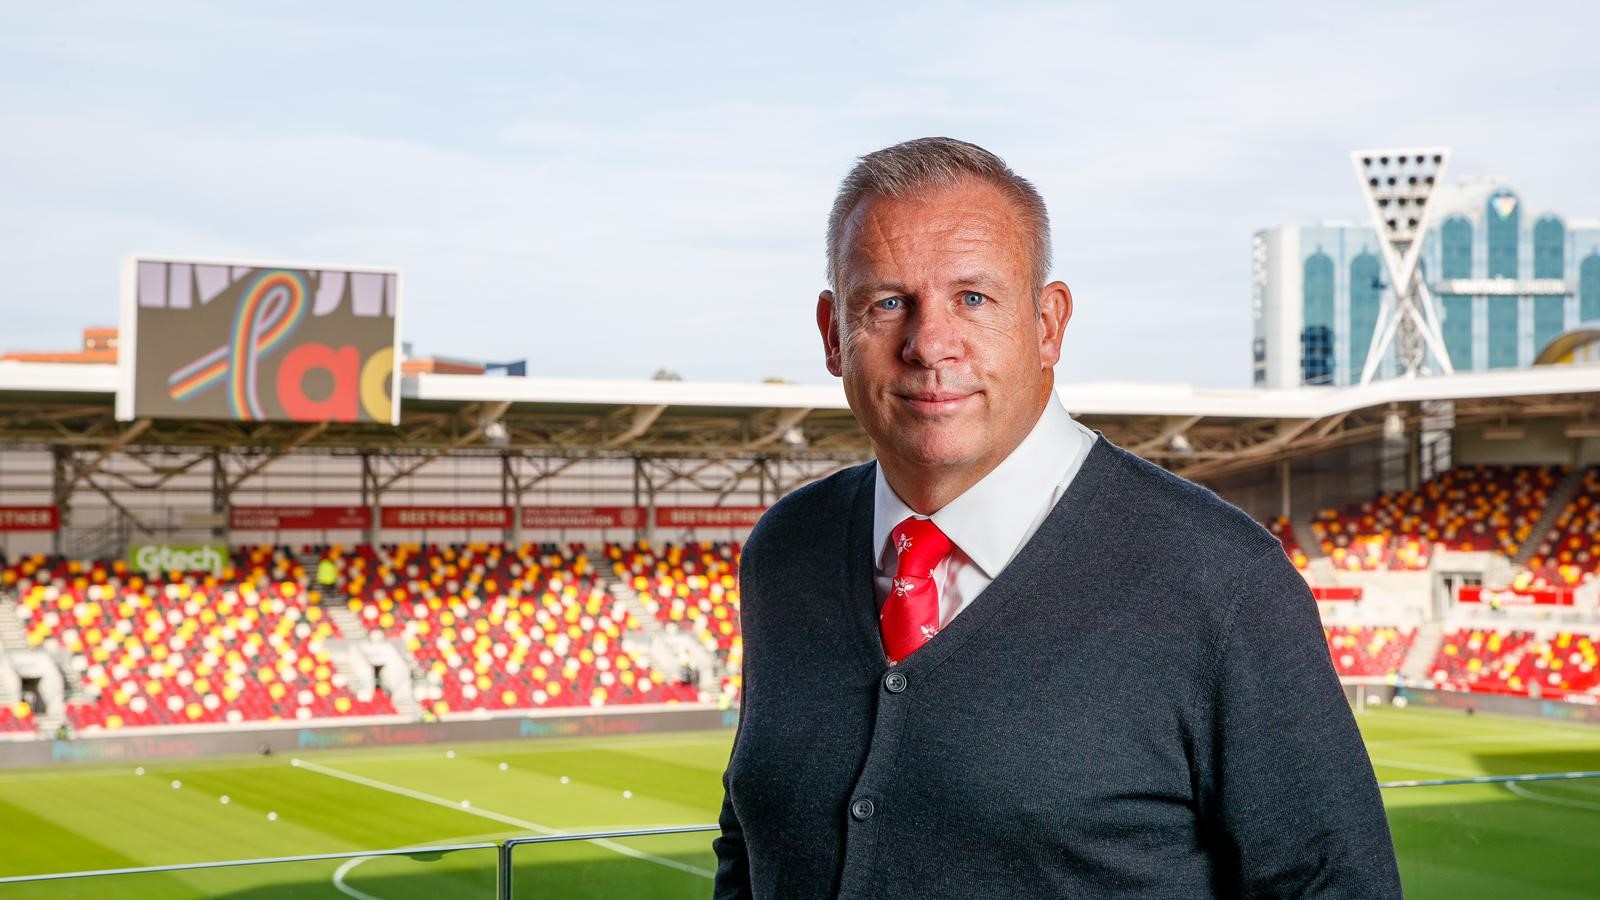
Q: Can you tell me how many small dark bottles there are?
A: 0